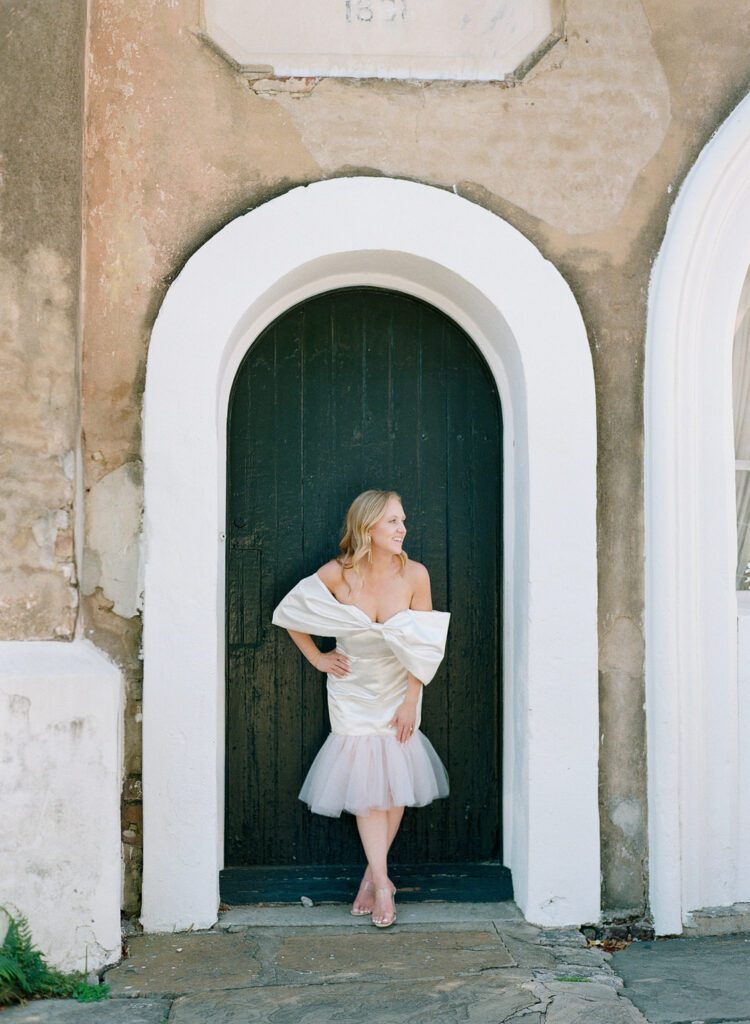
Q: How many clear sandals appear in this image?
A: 2